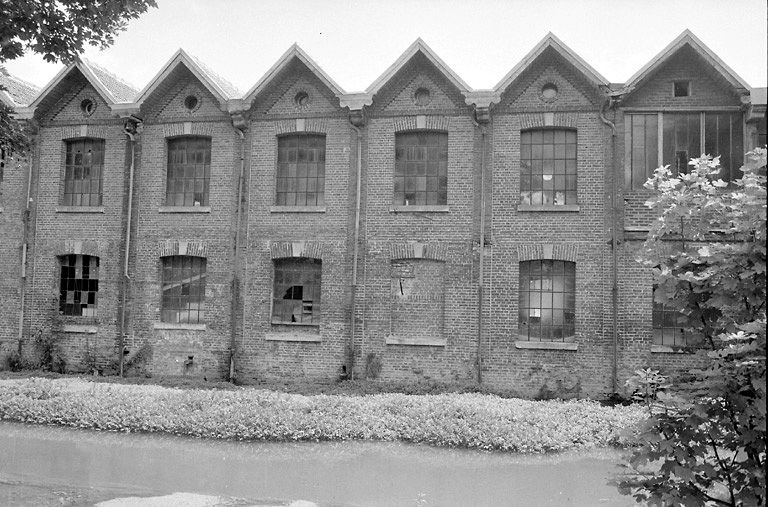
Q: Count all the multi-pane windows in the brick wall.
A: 11